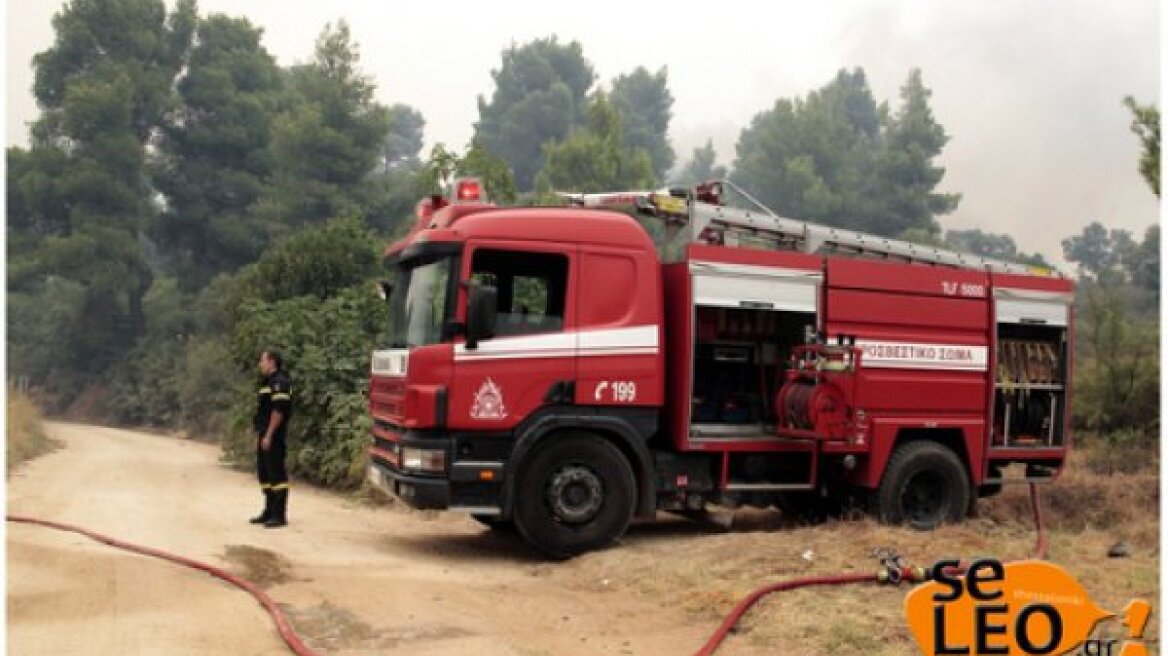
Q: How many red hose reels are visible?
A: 1